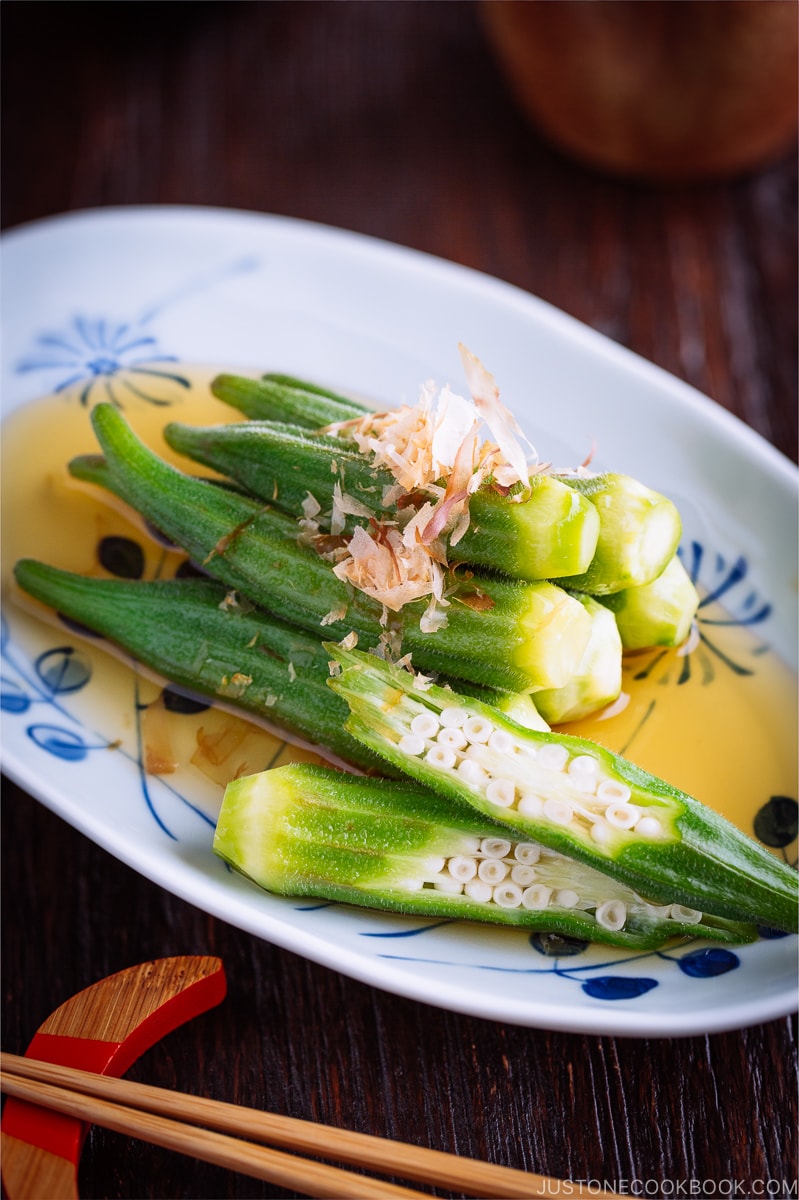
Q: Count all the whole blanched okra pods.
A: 6